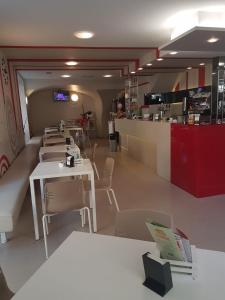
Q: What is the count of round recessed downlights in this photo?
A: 12